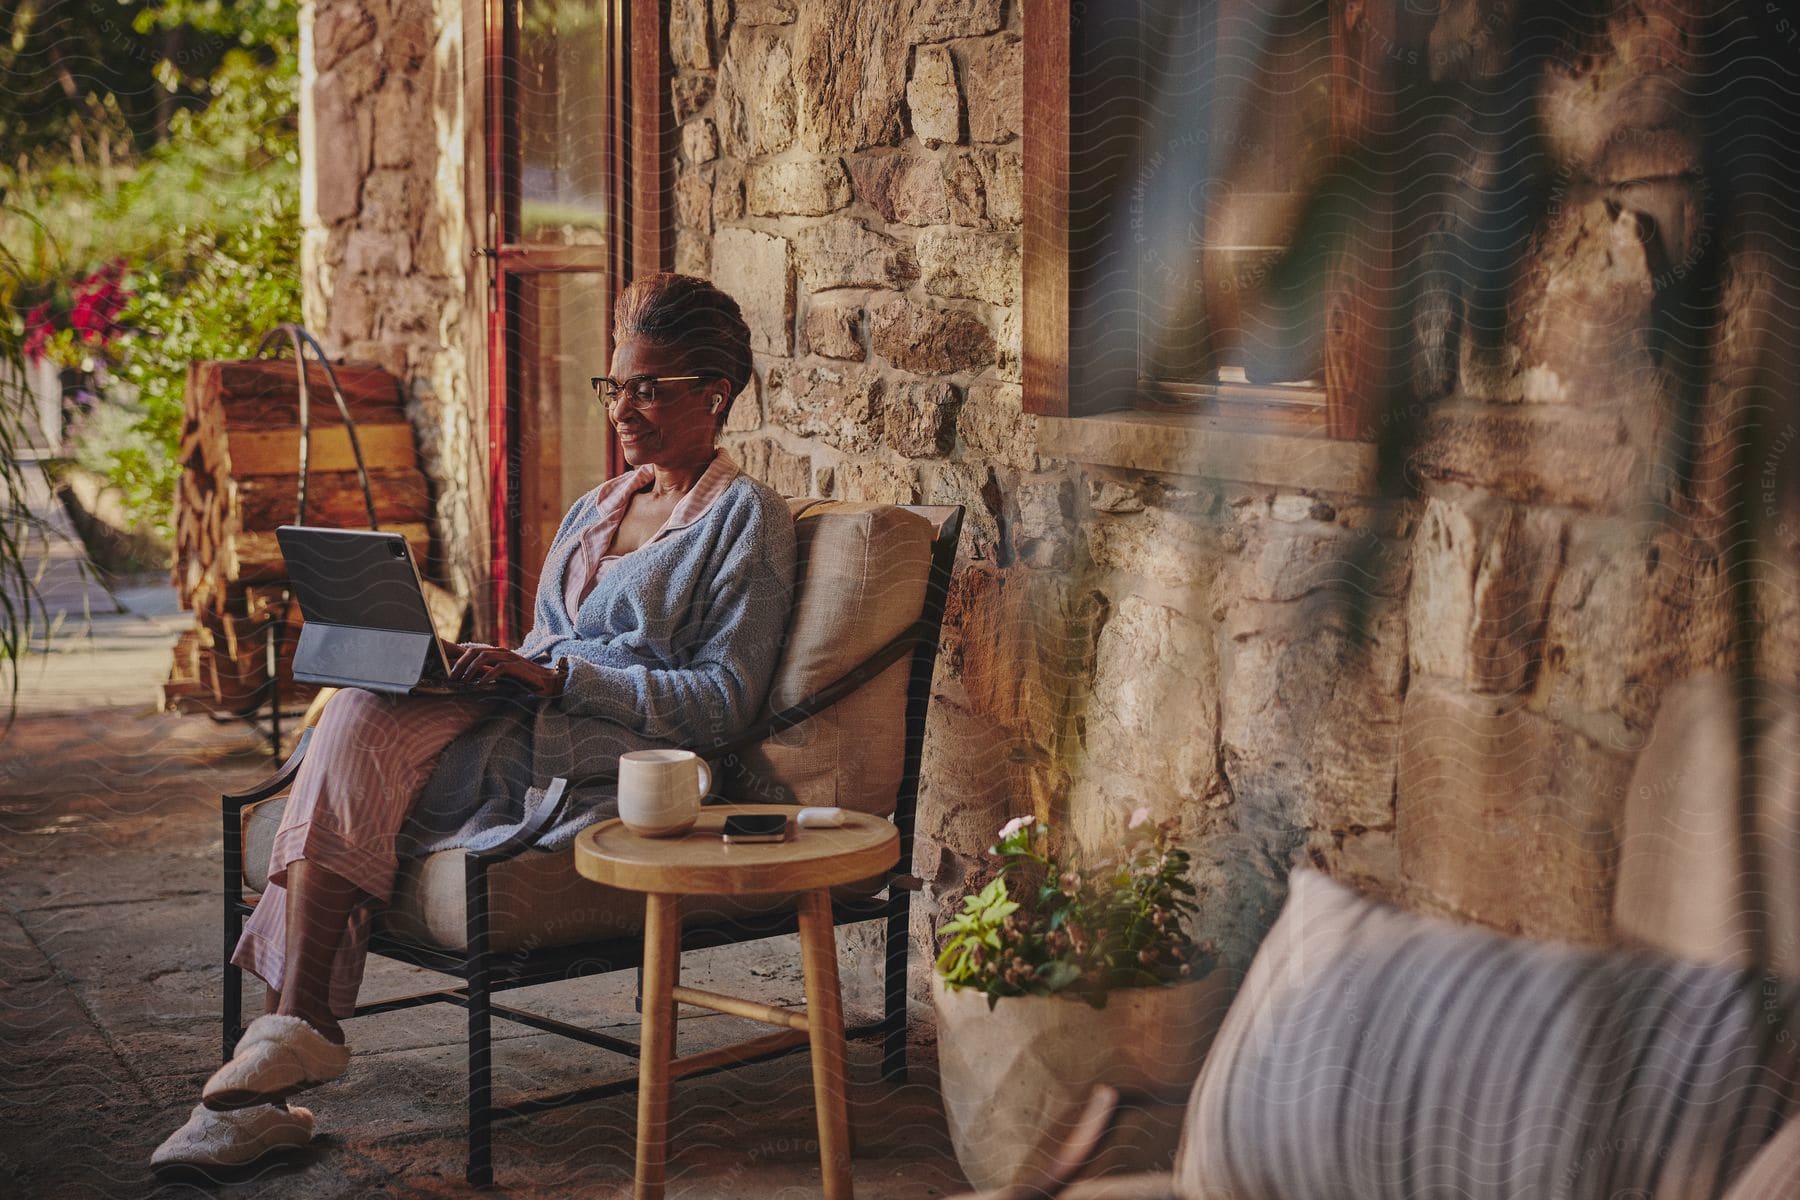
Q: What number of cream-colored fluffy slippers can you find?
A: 2